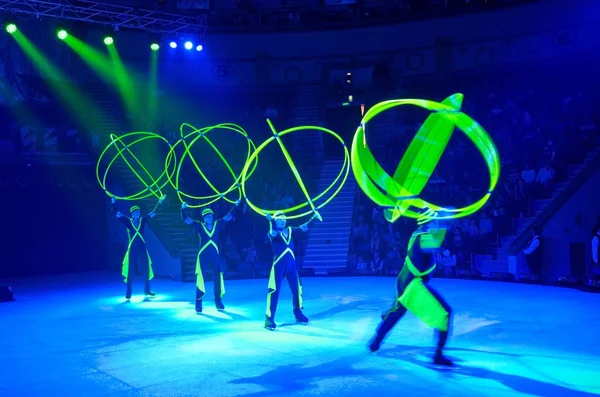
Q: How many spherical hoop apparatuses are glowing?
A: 4